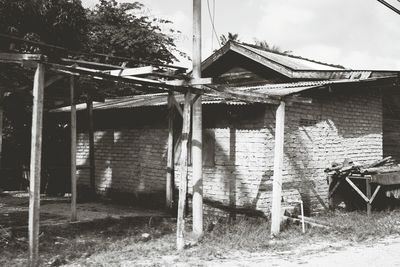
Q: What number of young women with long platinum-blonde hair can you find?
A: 0